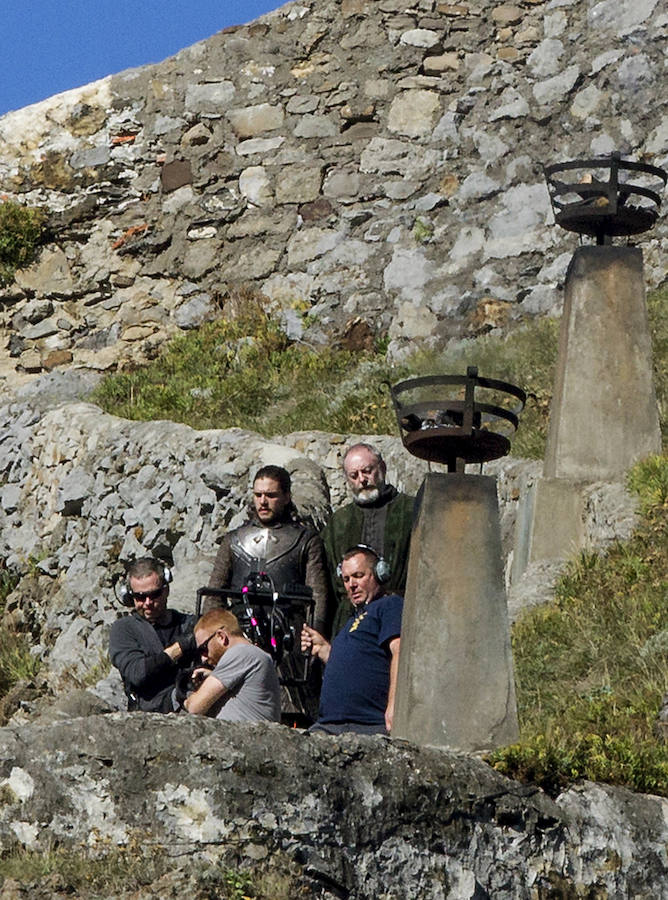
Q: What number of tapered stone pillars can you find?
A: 2